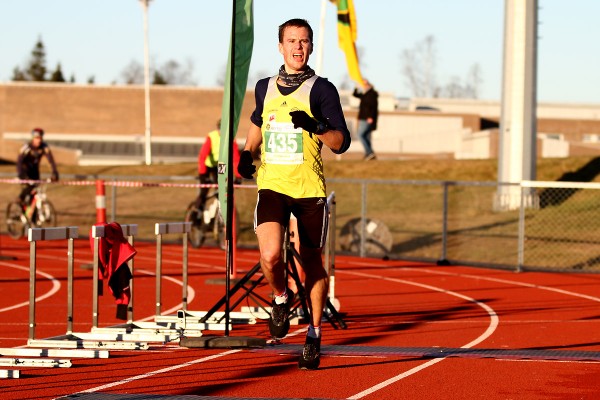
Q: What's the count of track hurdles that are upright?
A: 3